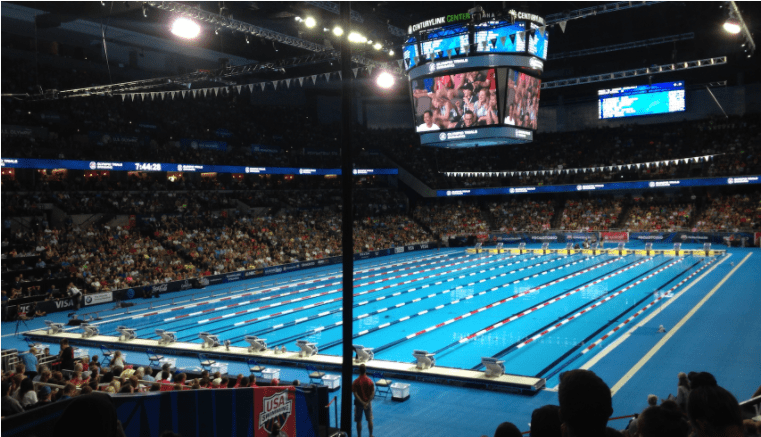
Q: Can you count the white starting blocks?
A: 10